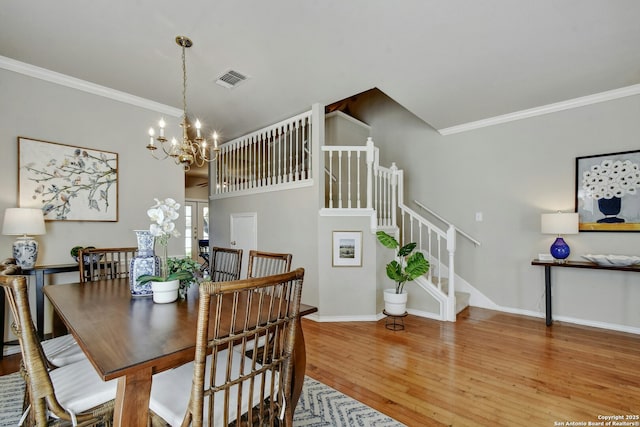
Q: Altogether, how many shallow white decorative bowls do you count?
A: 1